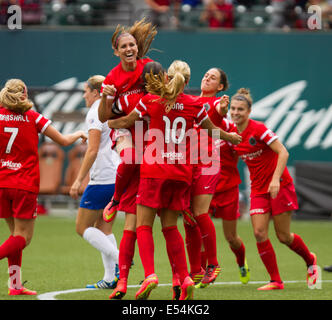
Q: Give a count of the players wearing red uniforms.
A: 7